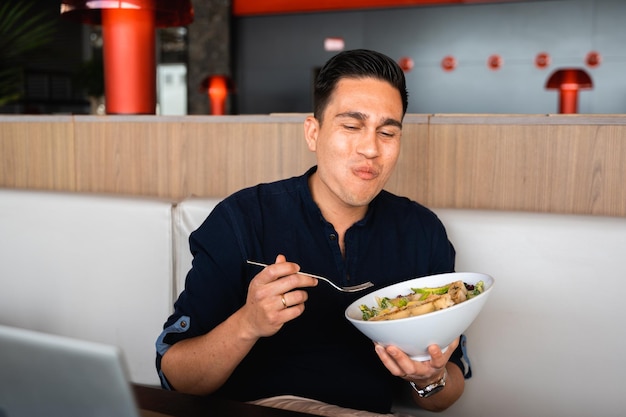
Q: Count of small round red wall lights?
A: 5